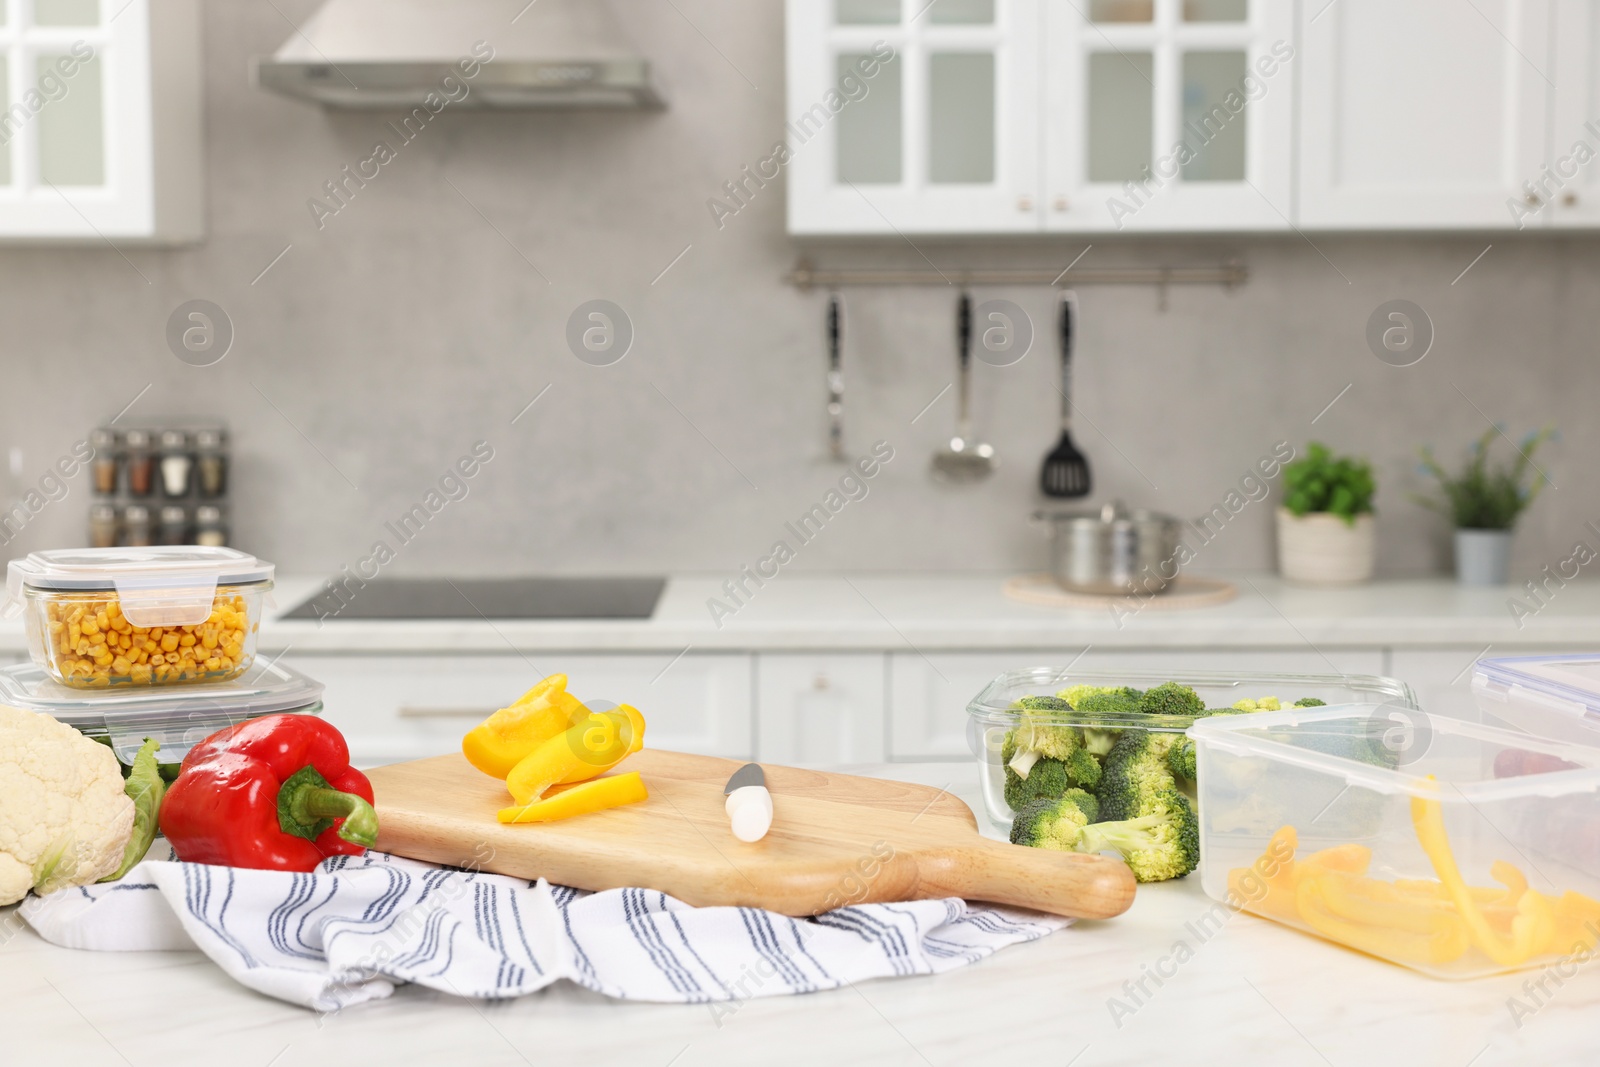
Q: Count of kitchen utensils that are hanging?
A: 3